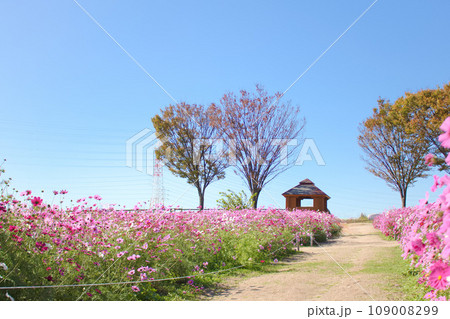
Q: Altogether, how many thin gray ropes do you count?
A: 1